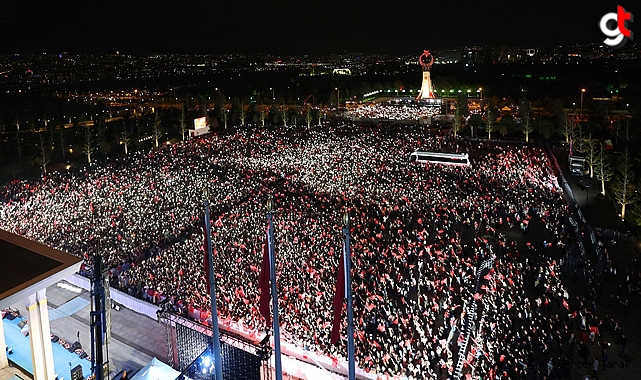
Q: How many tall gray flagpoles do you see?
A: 3